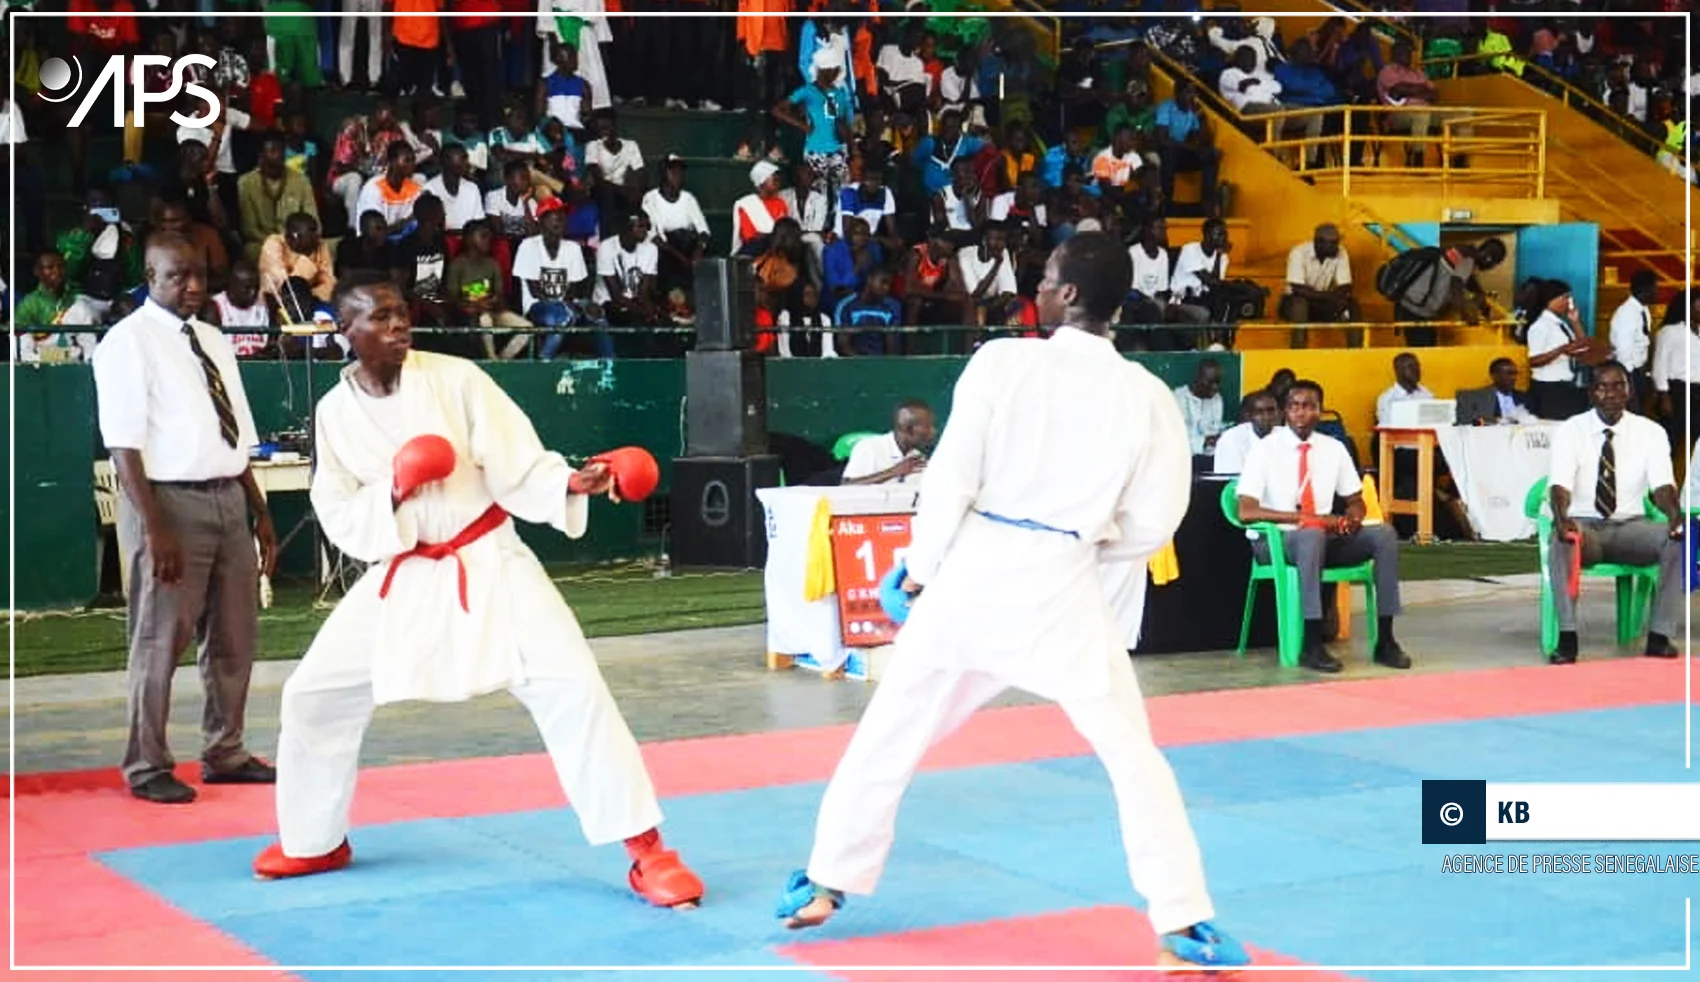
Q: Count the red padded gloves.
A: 2